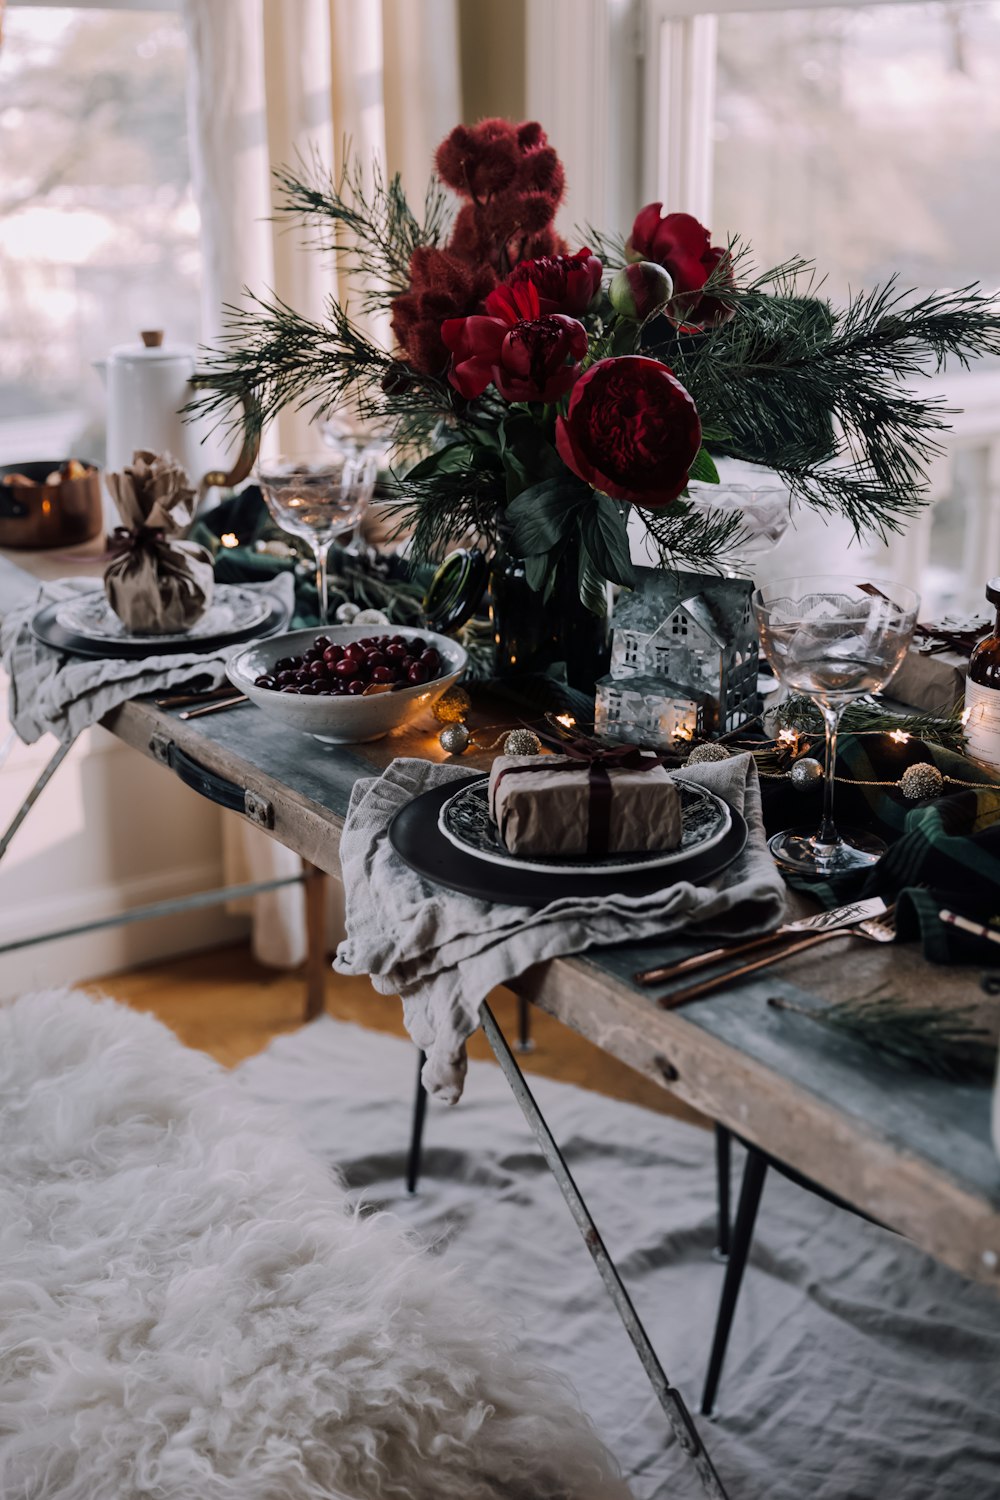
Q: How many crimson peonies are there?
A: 4